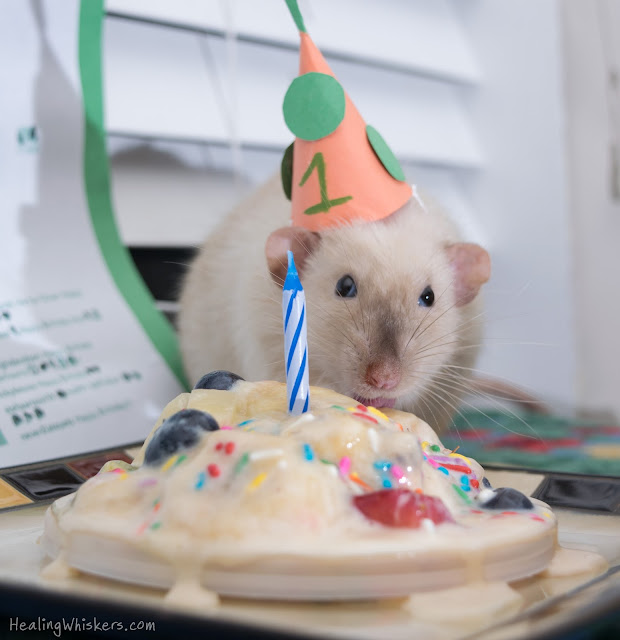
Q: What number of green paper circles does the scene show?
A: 3